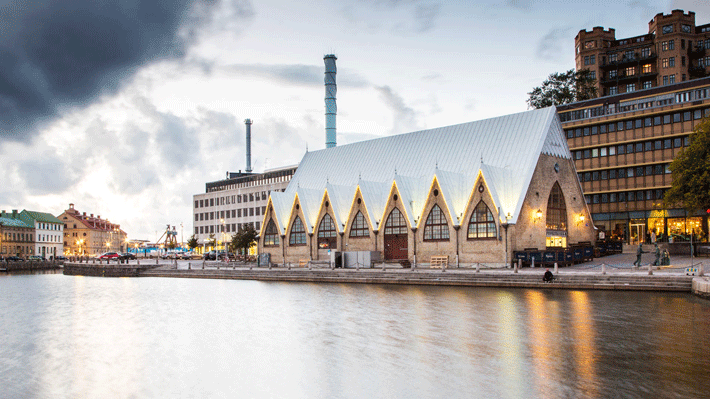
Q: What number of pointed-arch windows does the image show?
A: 8